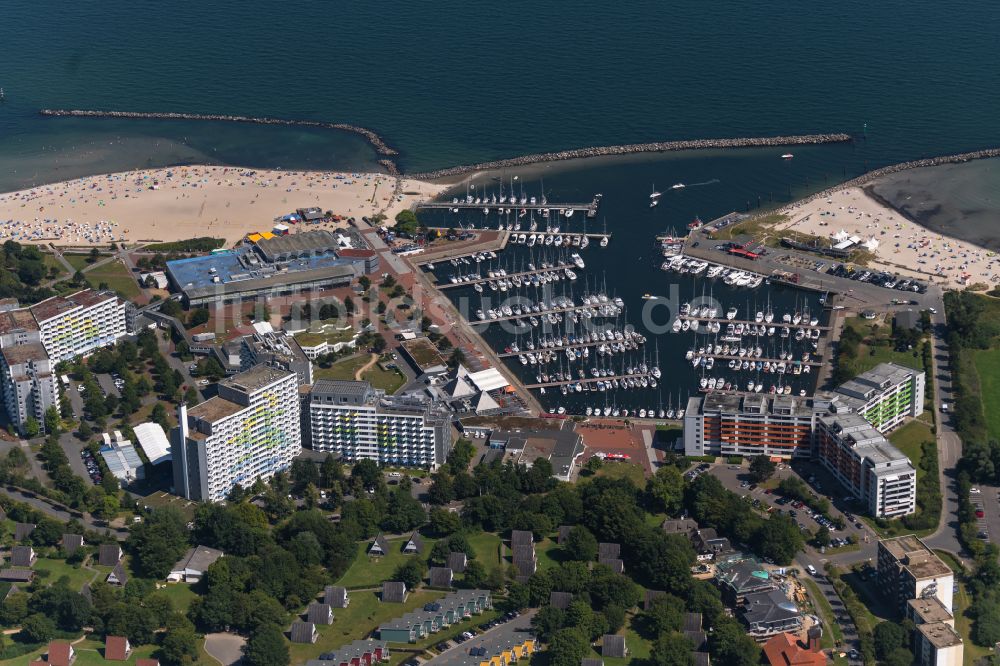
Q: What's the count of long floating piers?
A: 8